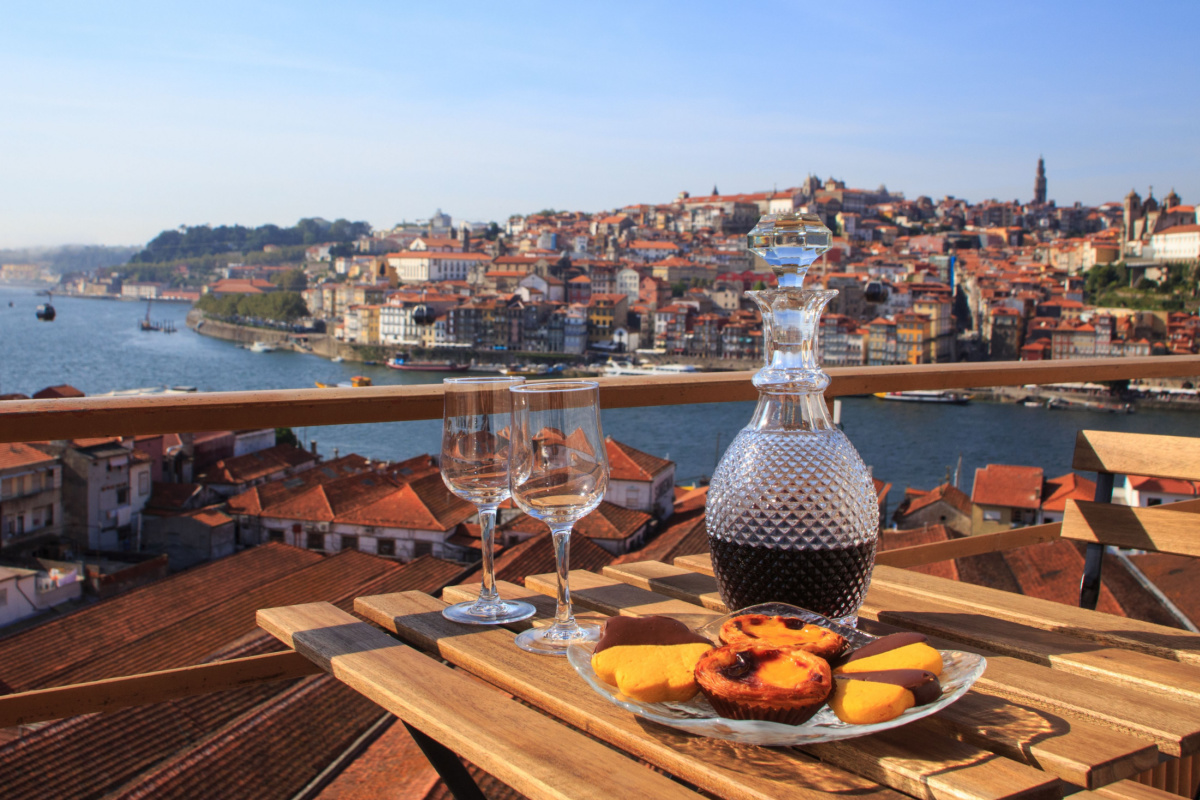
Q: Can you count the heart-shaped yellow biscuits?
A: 2